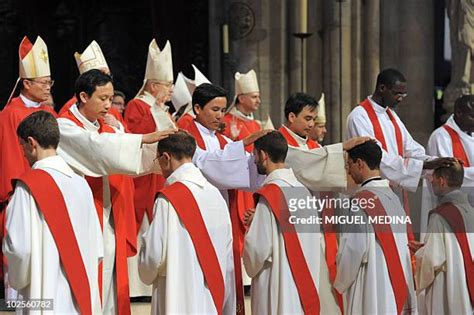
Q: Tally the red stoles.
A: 10